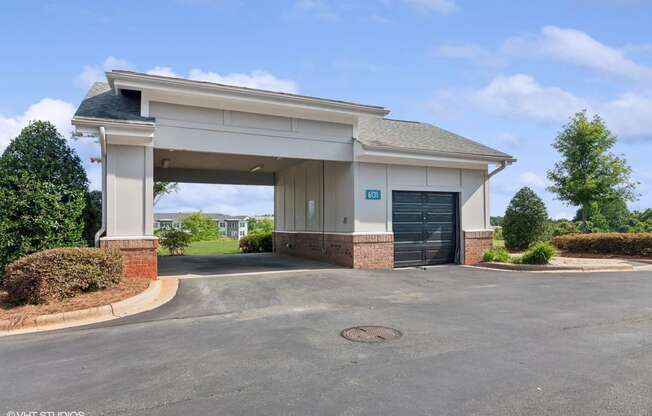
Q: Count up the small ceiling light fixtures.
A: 2